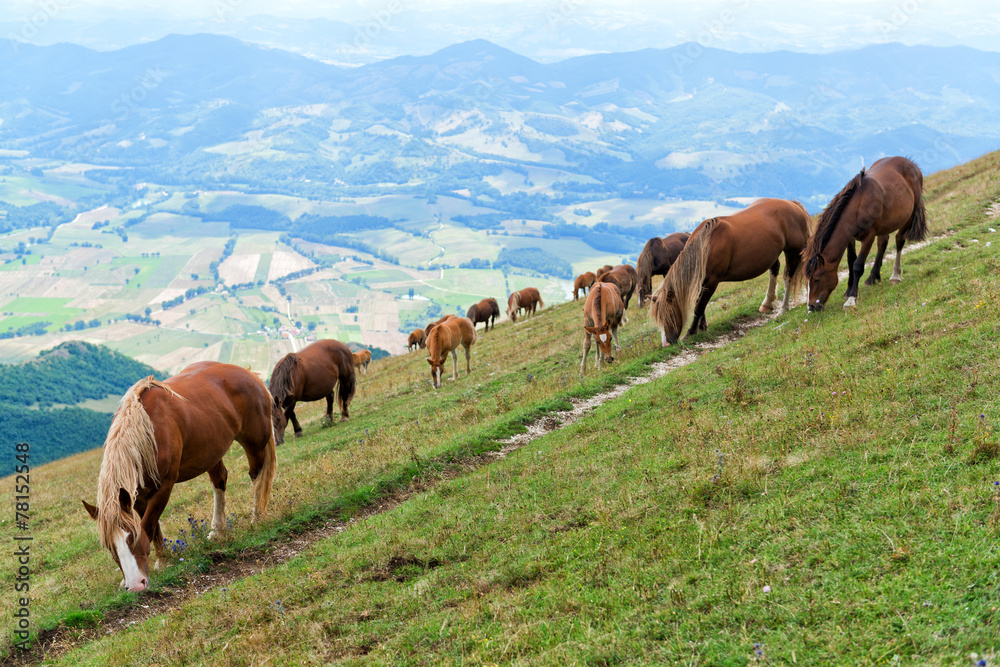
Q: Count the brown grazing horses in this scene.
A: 15